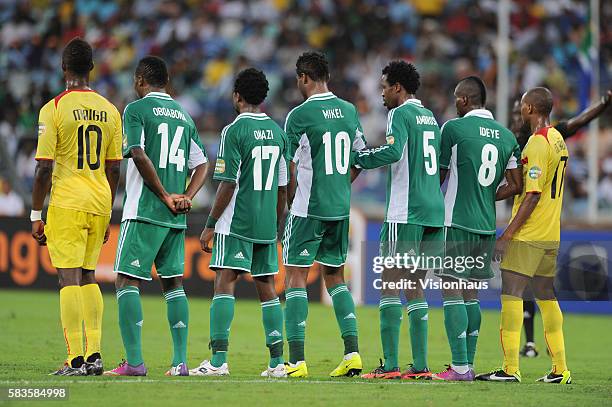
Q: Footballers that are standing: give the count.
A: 7